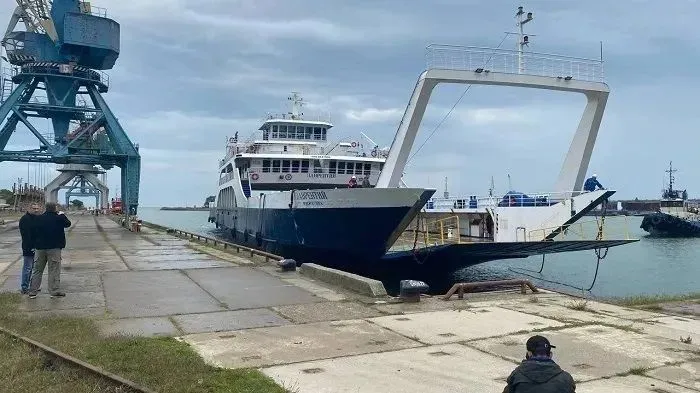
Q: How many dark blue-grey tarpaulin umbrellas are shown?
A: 0